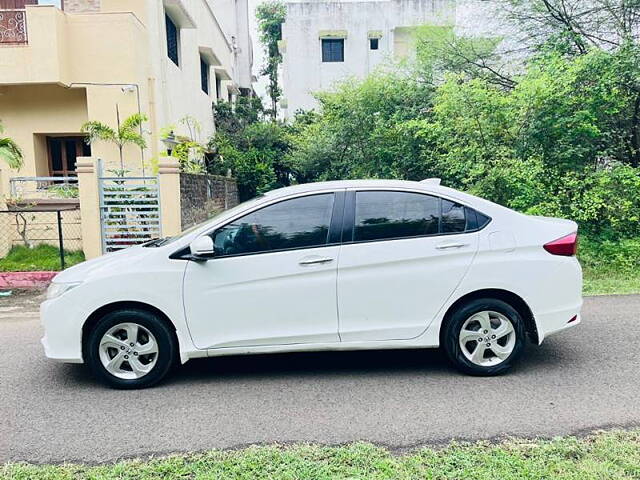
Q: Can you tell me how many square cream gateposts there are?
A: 2